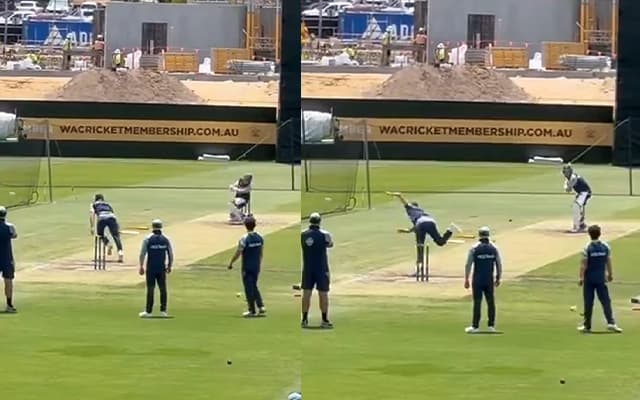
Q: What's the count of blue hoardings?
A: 2